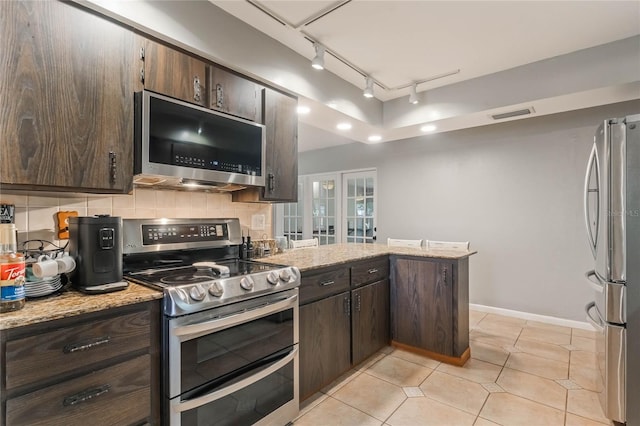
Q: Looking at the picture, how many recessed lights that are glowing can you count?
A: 4